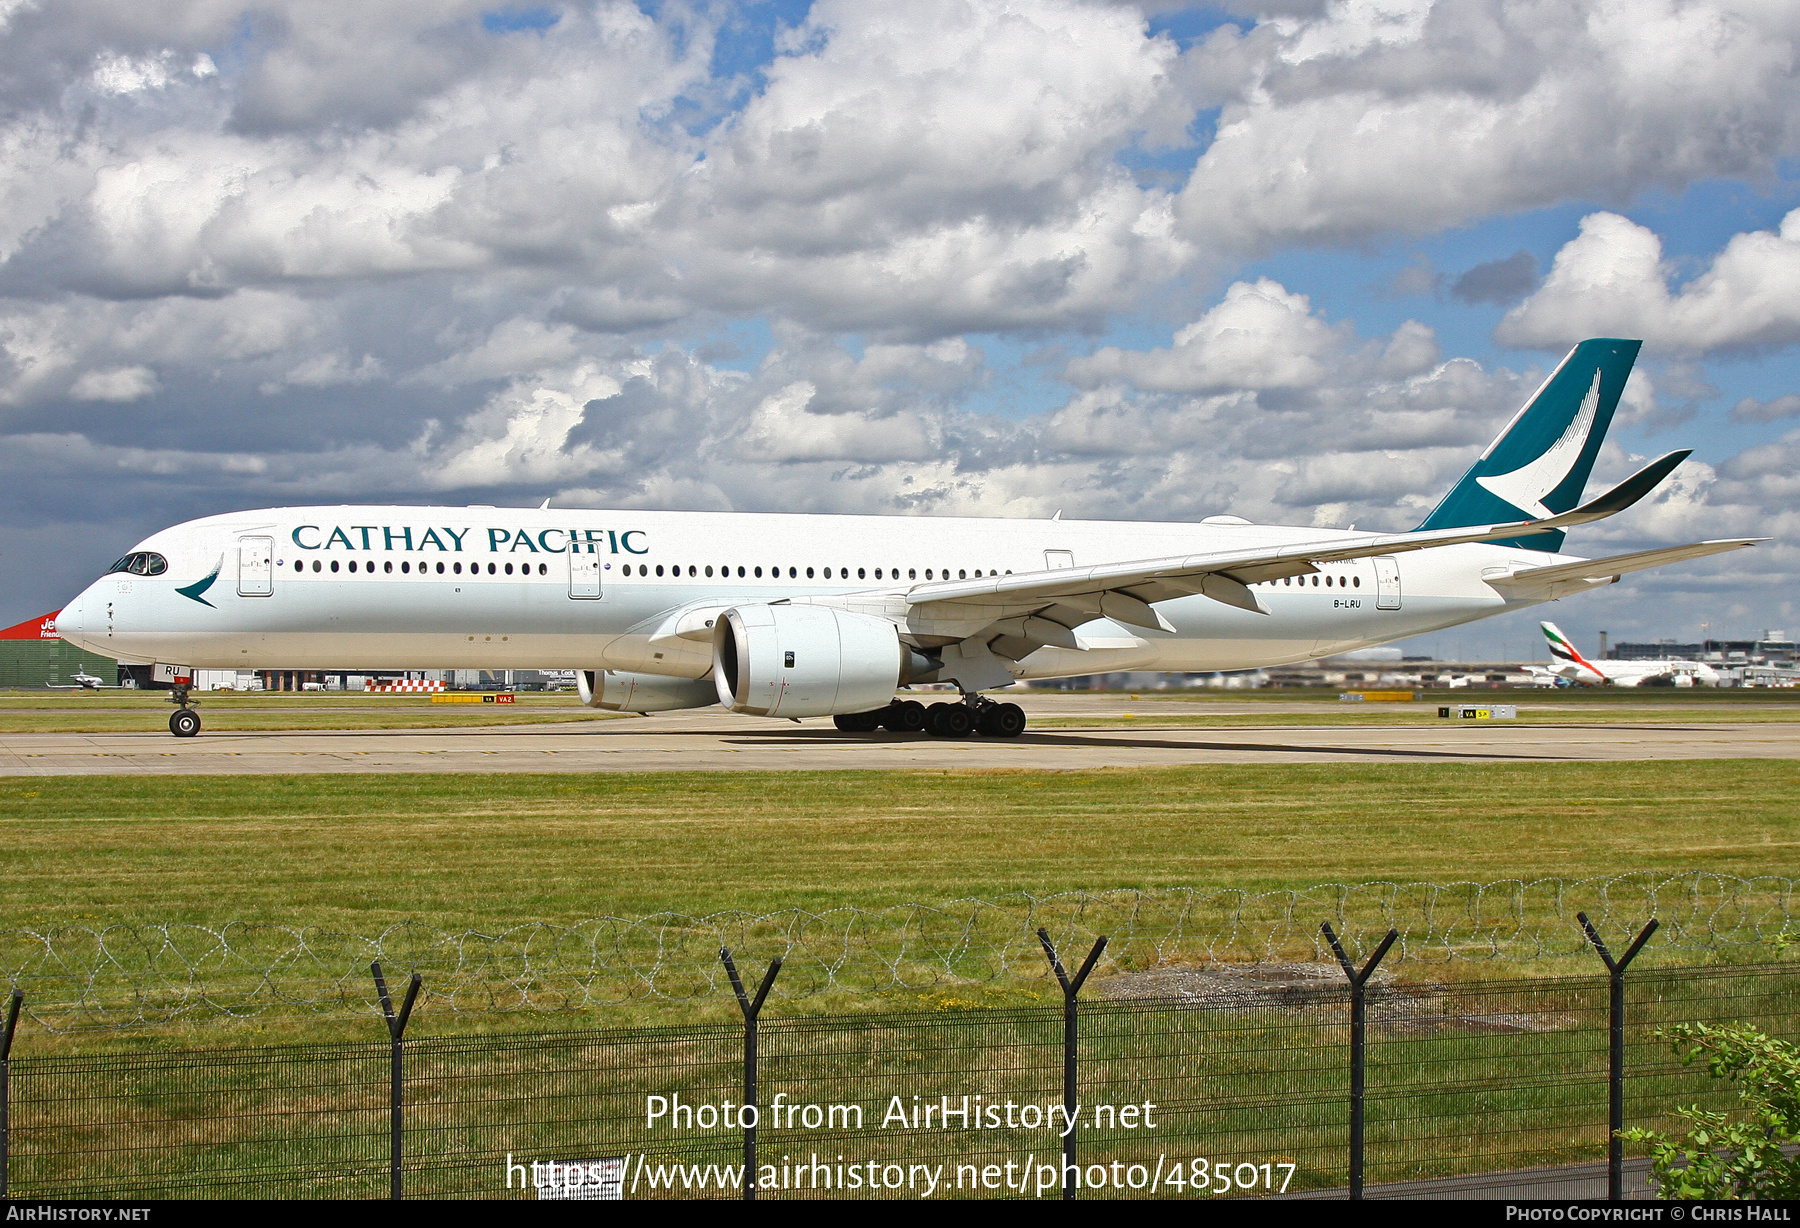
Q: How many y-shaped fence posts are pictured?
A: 6